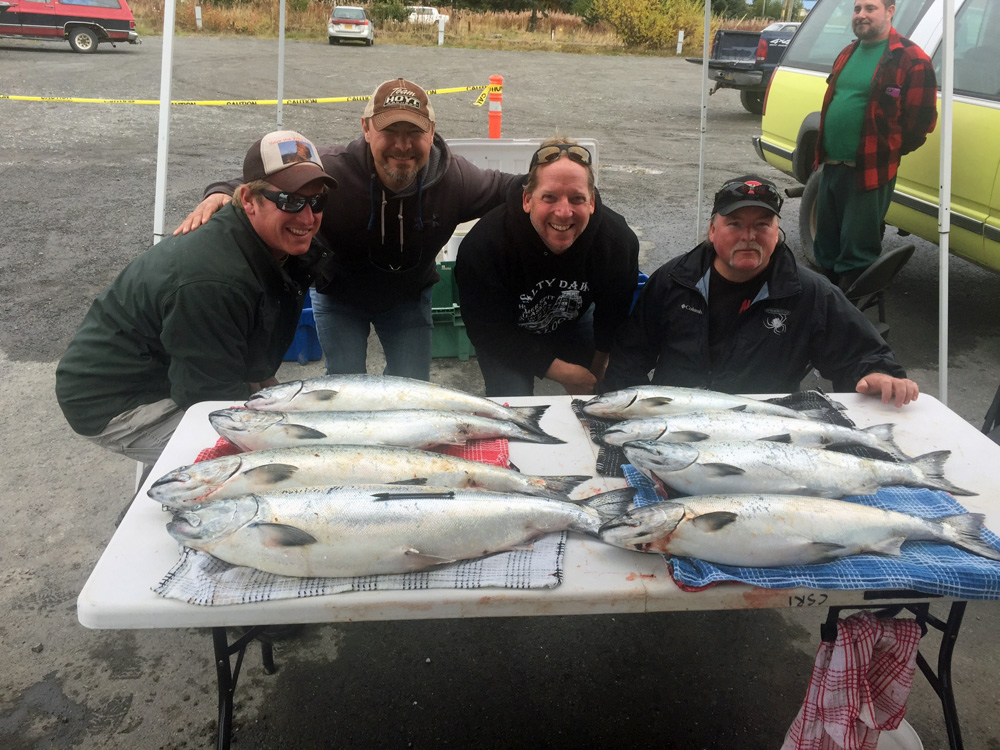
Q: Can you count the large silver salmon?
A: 8